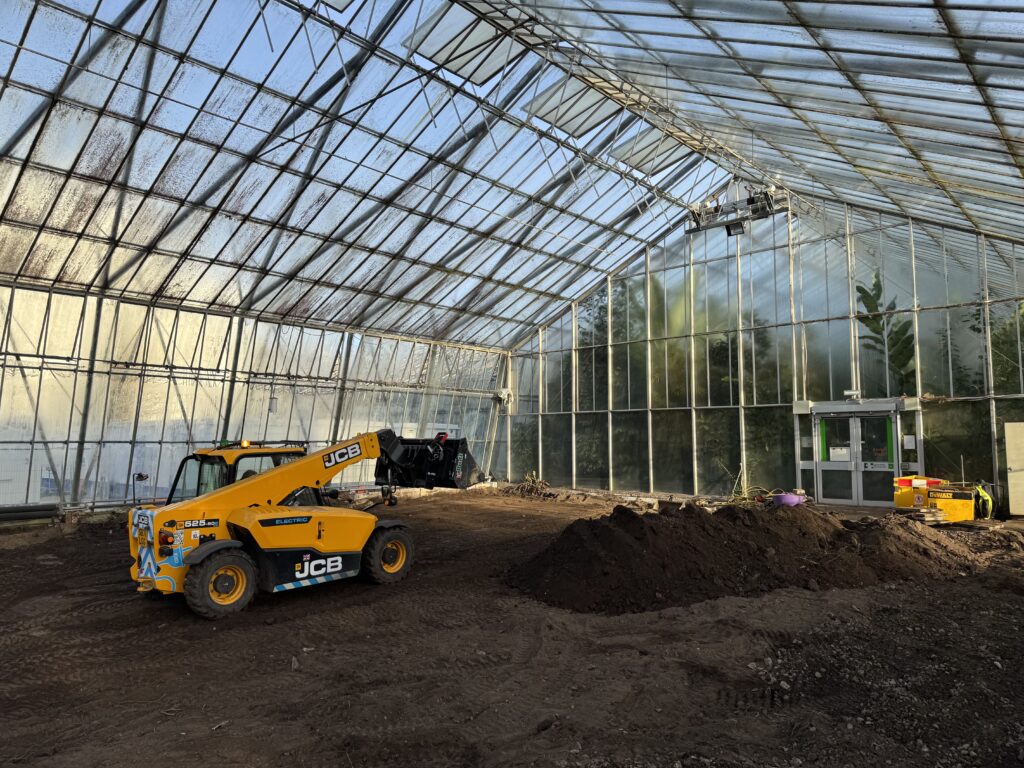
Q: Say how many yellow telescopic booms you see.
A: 1